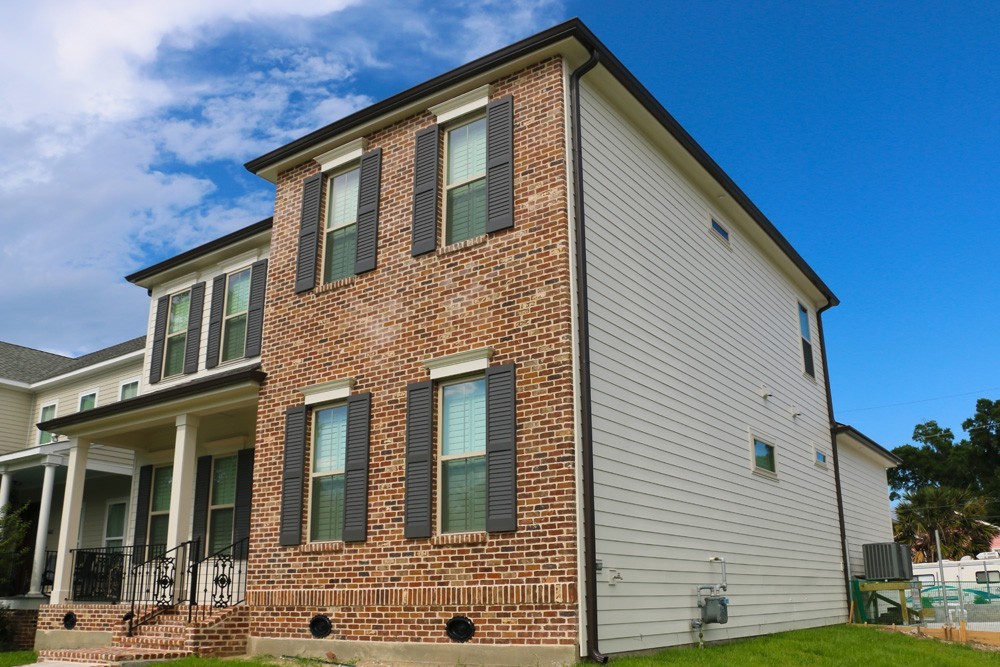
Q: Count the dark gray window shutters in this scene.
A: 15